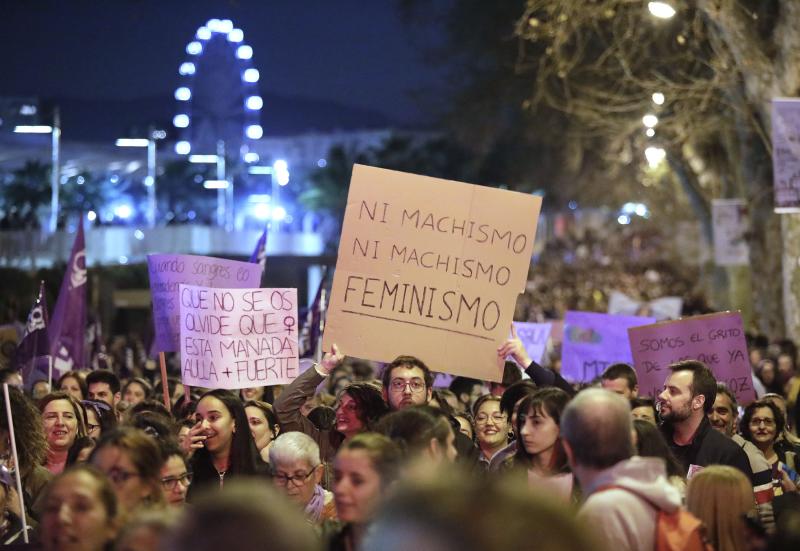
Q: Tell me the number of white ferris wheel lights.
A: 14